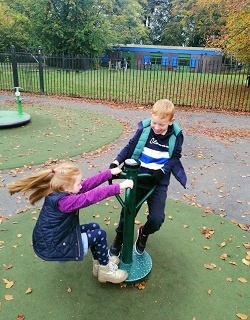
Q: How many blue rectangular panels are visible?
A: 4